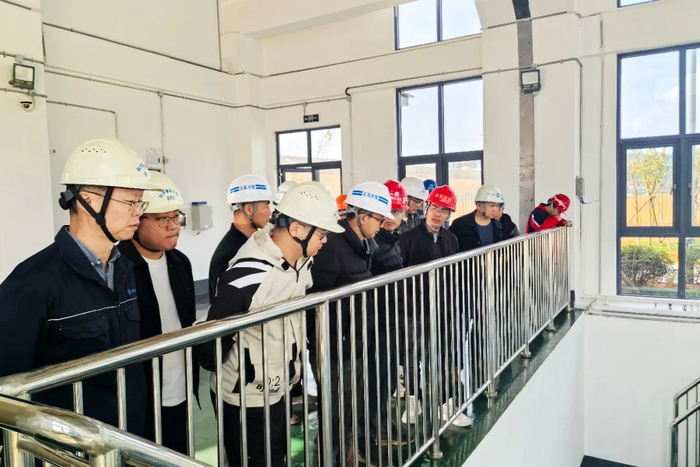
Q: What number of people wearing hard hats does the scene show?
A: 14